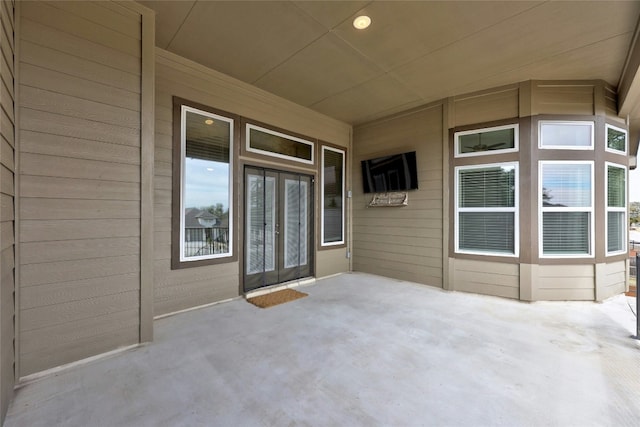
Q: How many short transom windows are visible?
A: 4